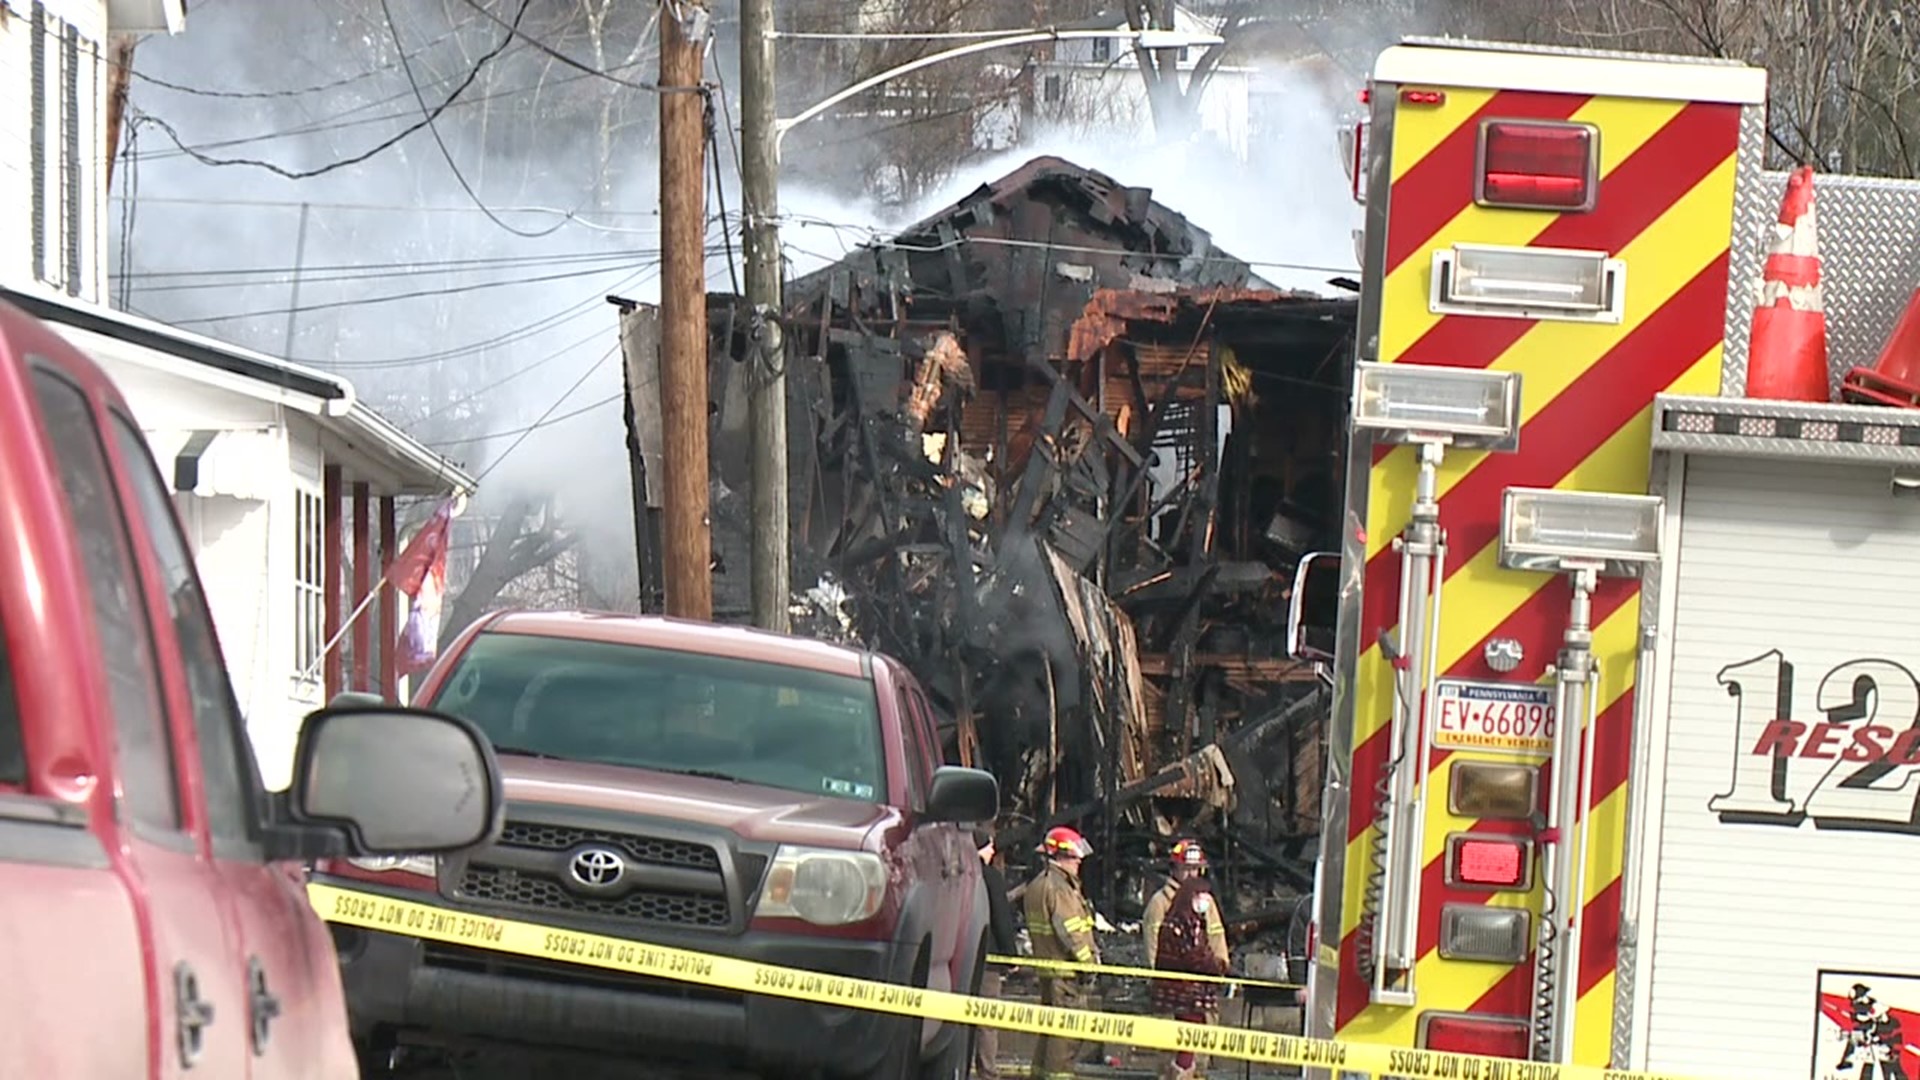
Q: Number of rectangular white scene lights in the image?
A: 3